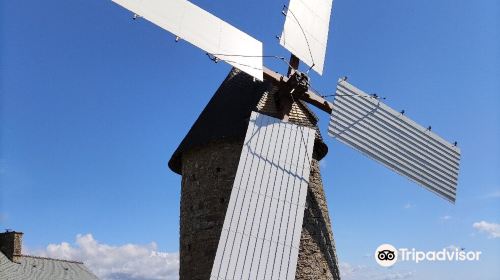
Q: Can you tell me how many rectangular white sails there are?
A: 4